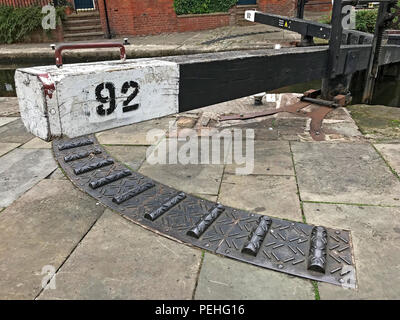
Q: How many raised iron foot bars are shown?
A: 9